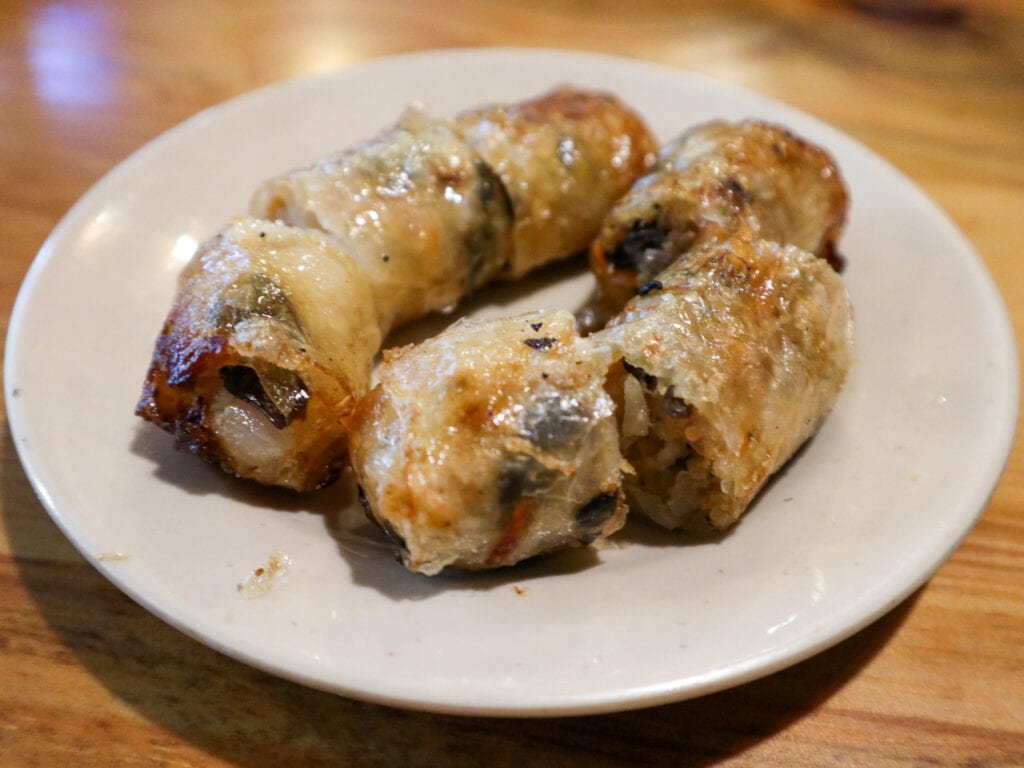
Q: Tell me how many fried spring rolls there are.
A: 6